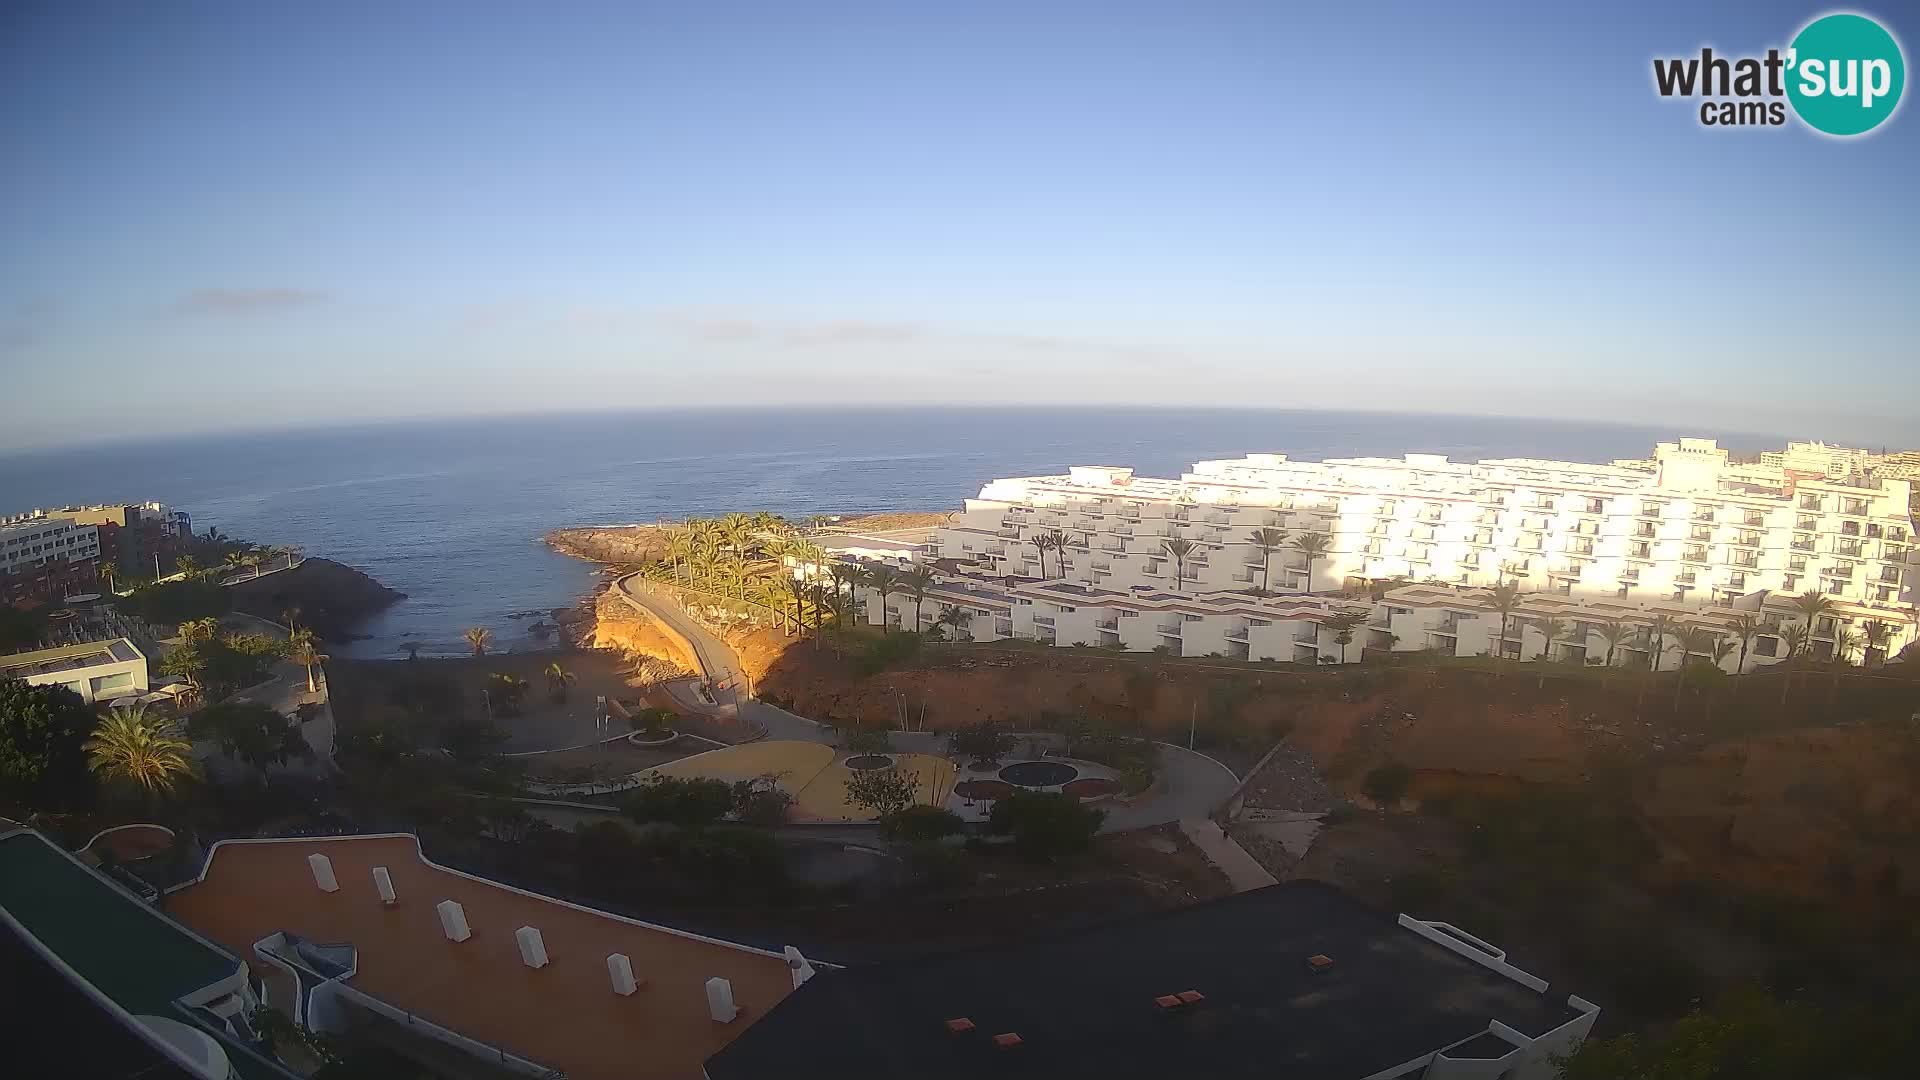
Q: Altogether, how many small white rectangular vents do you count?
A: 6